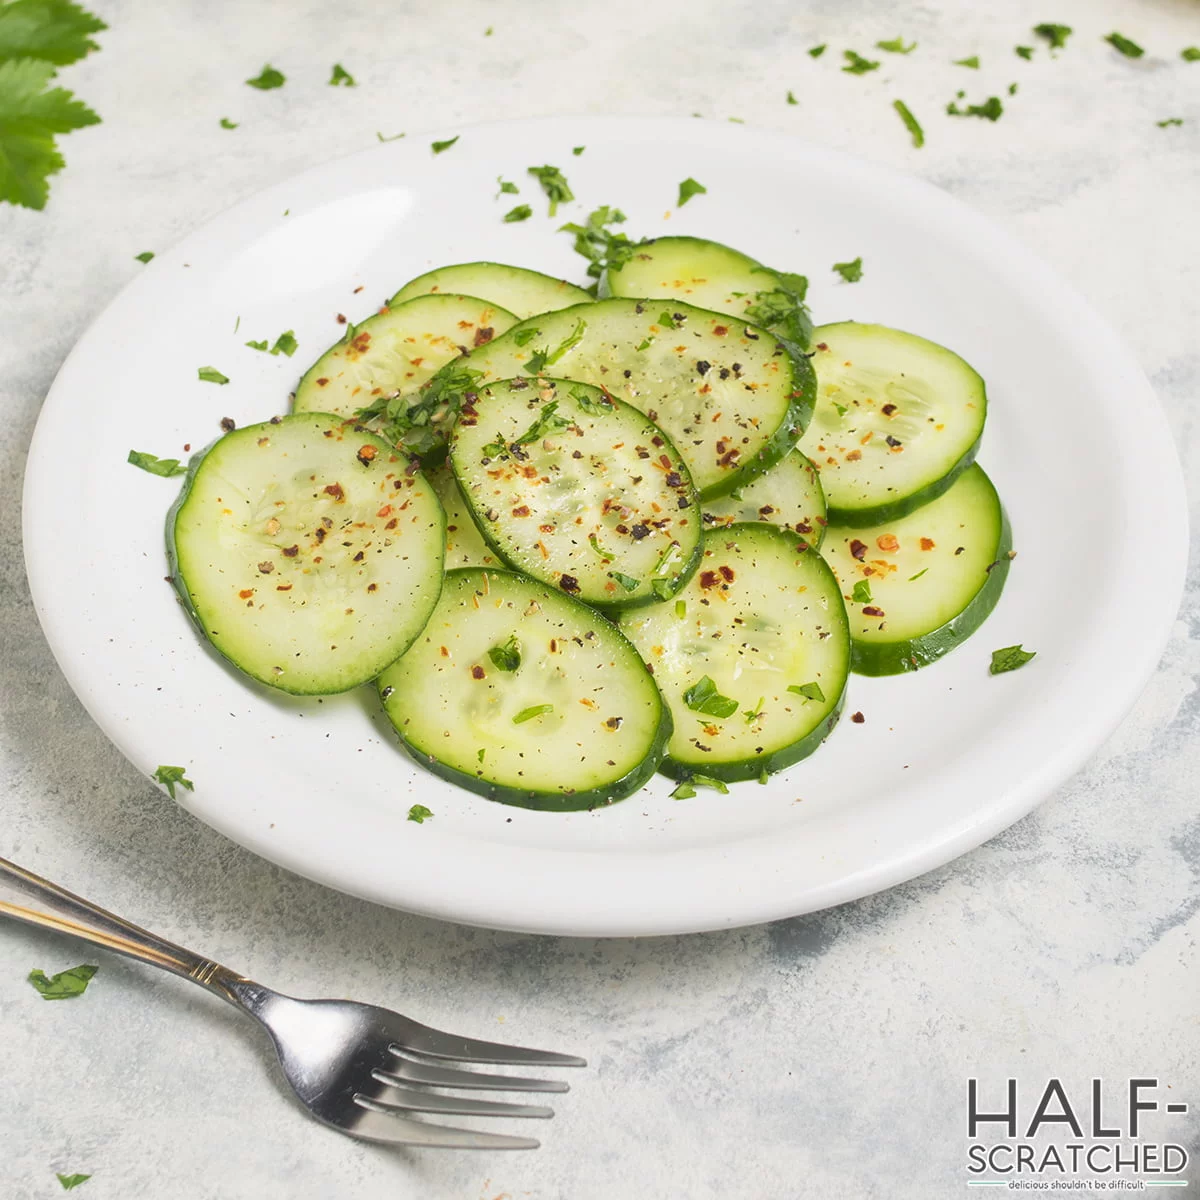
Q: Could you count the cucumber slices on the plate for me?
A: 12